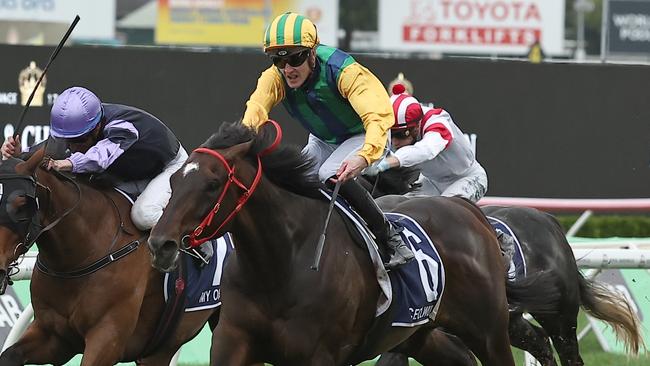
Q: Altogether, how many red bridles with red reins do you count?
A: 1